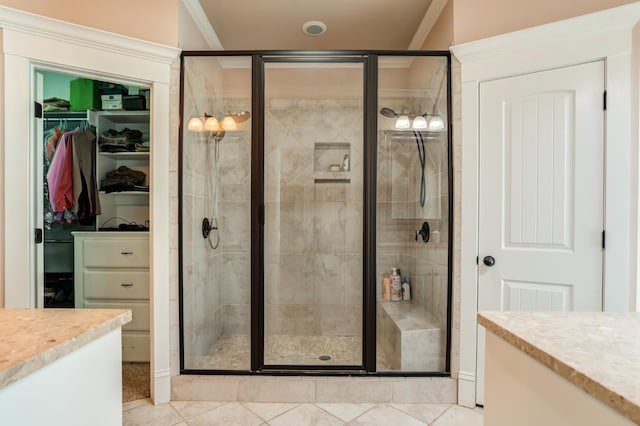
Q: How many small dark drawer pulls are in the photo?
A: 2